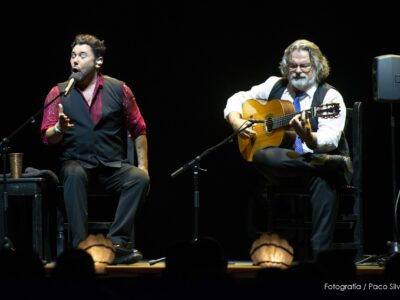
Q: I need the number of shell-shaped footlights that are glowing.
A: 2